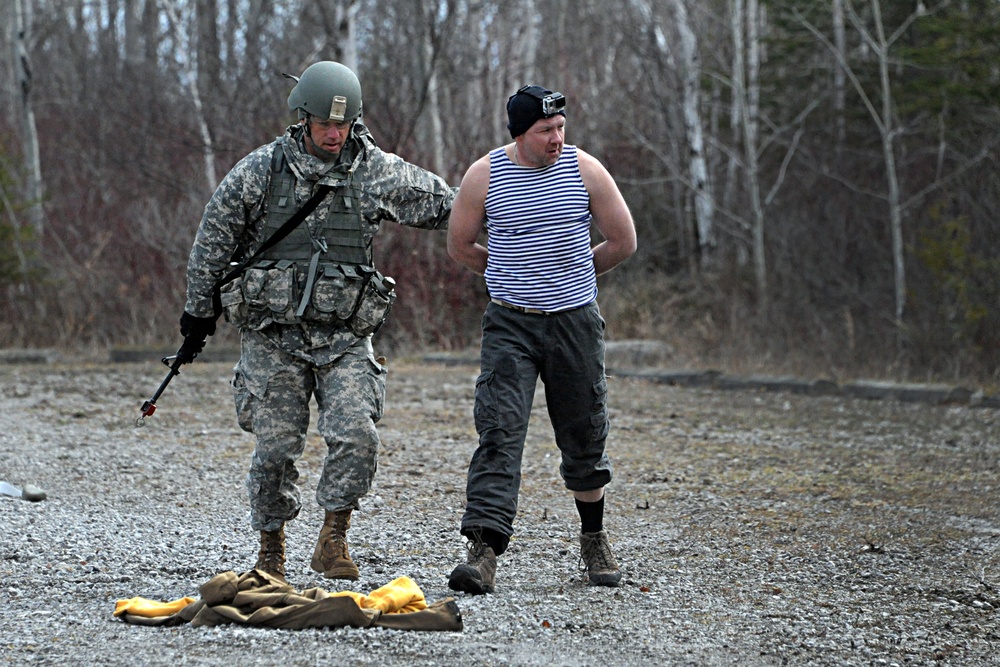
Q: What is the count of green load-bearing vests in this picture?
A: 1